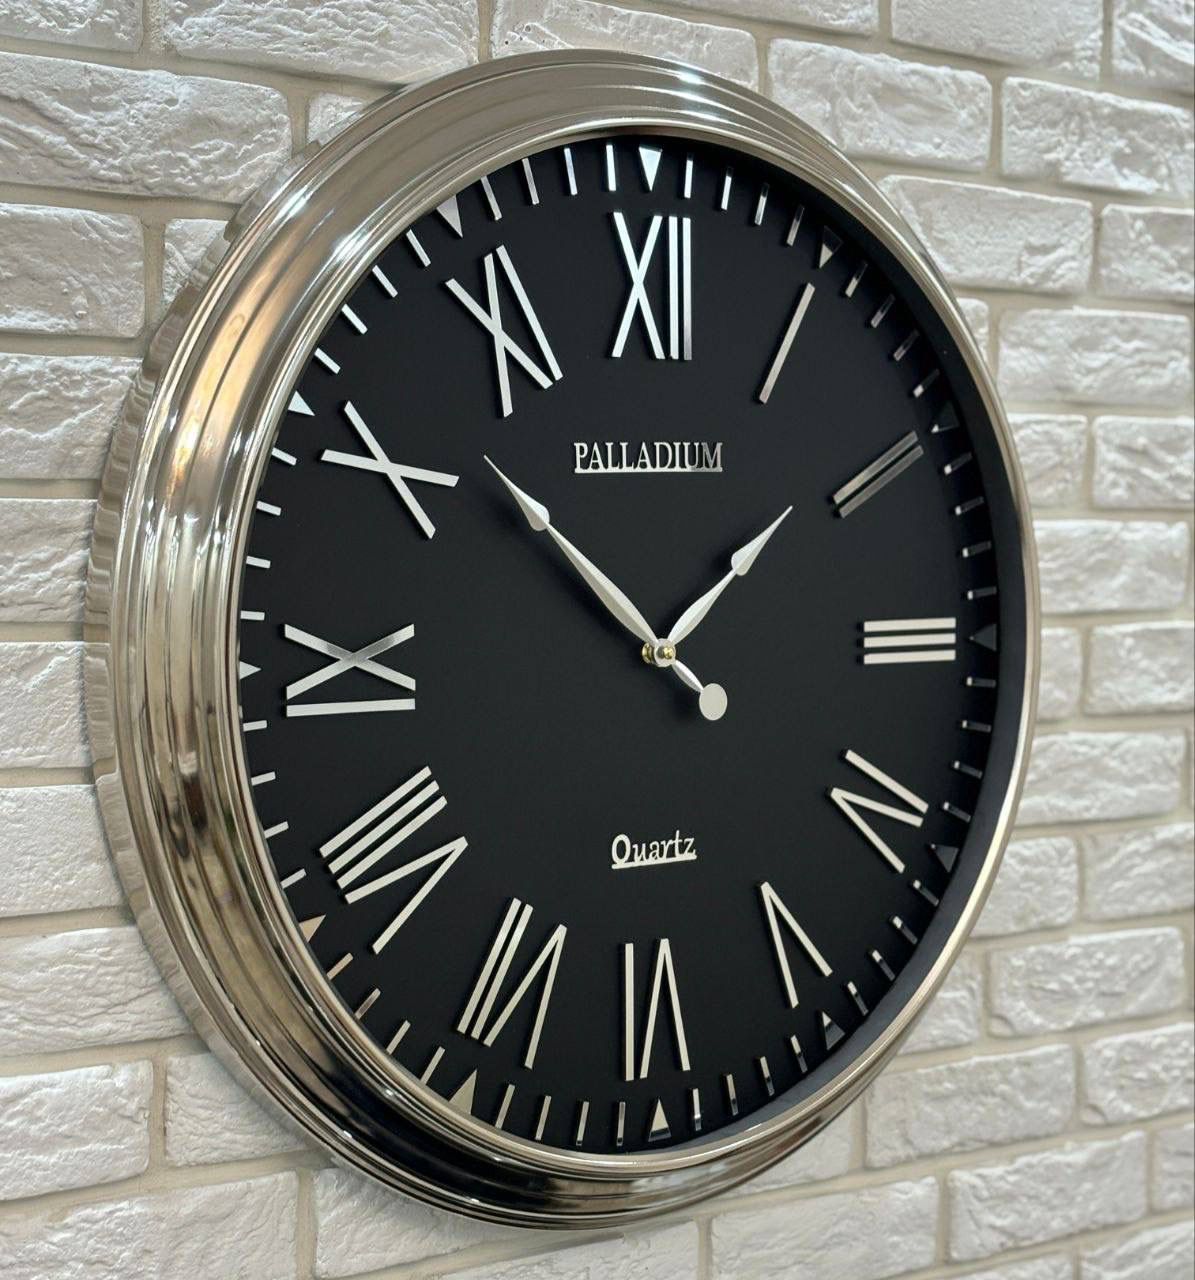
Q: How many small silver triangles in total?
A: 12